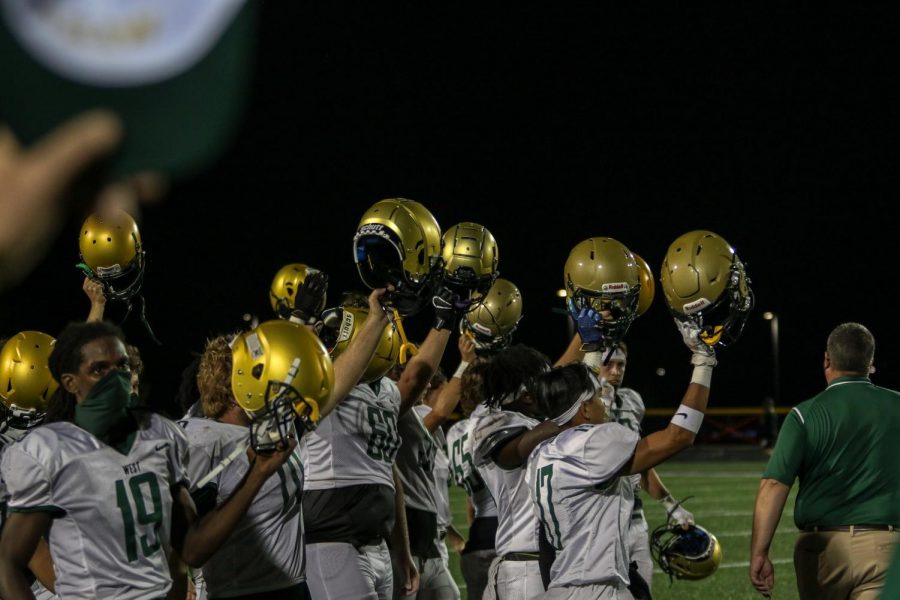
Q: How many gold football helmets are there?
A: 12